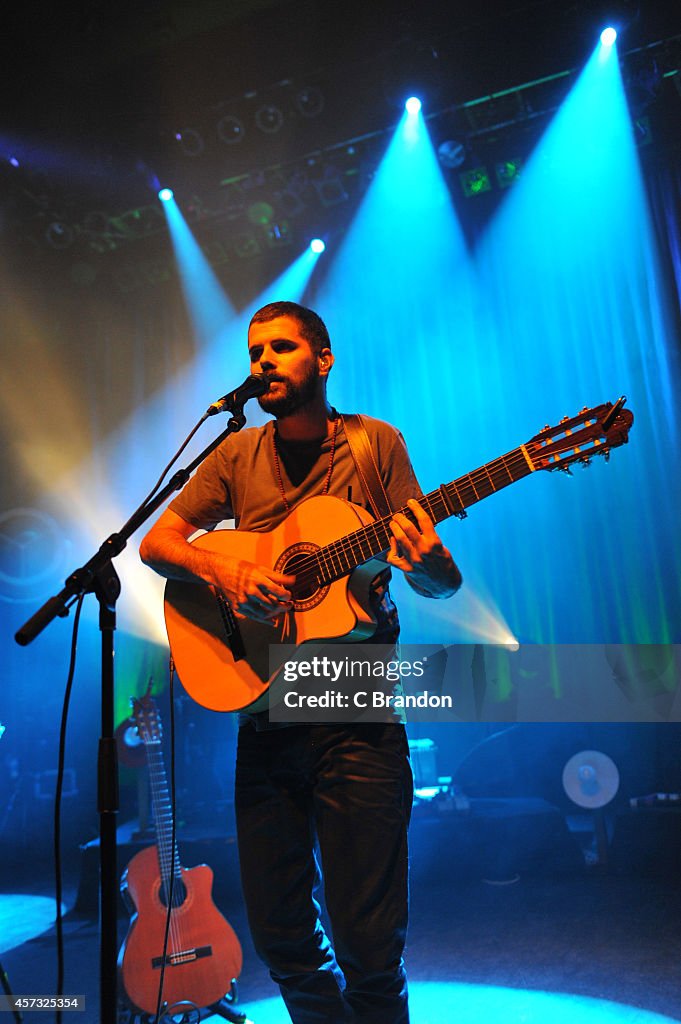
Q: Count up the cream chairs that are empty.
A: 0